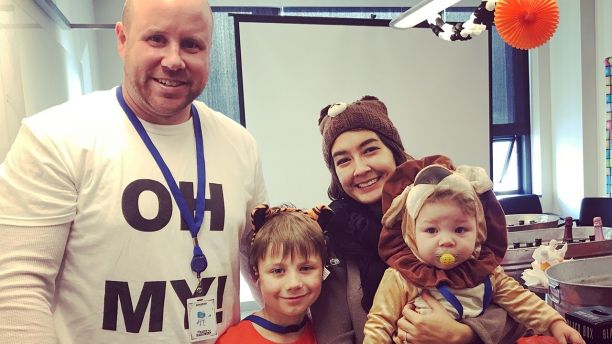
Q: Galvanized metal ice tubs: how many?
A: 3